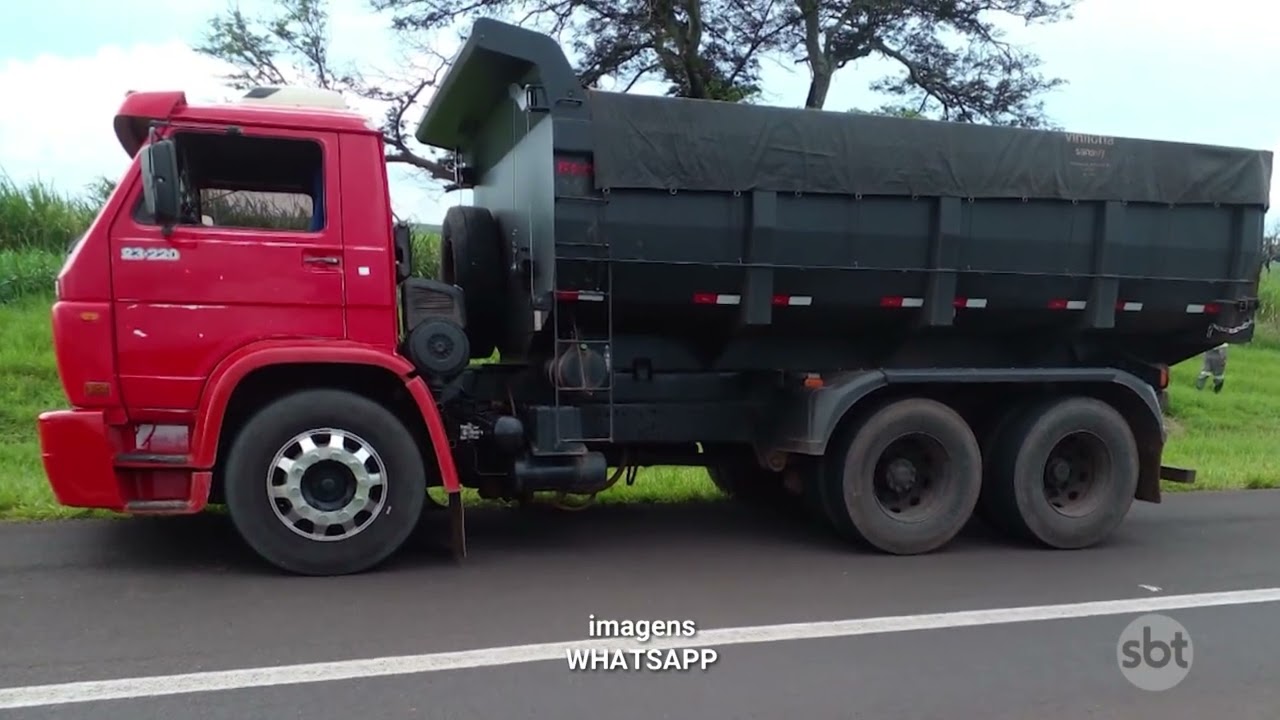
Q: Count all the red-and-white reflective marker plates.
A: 8